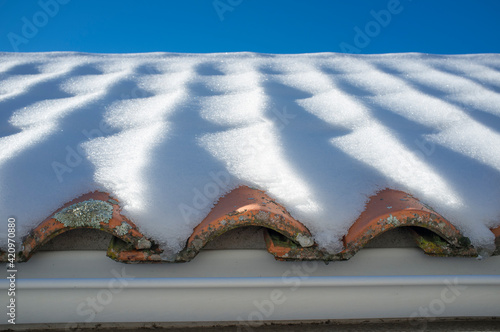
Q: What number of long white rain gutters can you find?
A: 1